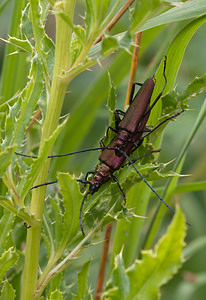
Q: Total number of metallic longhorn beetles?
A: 2